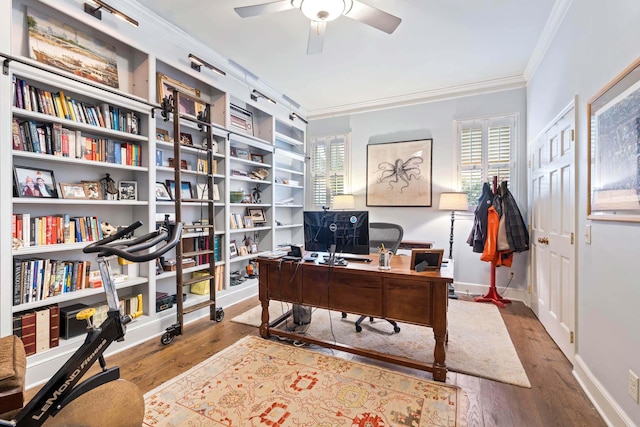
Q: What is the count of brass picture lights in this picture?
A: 4